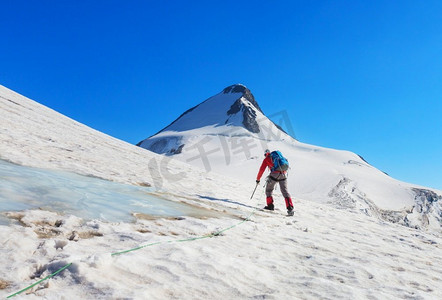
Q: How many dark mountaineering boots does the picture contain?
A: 2